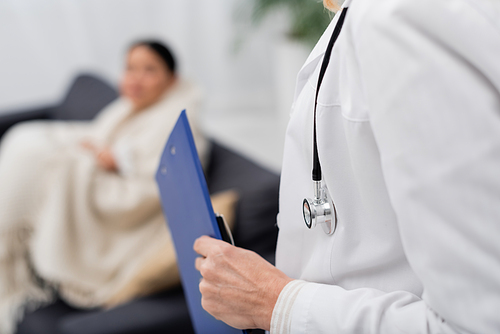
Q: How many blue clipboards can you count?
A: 1